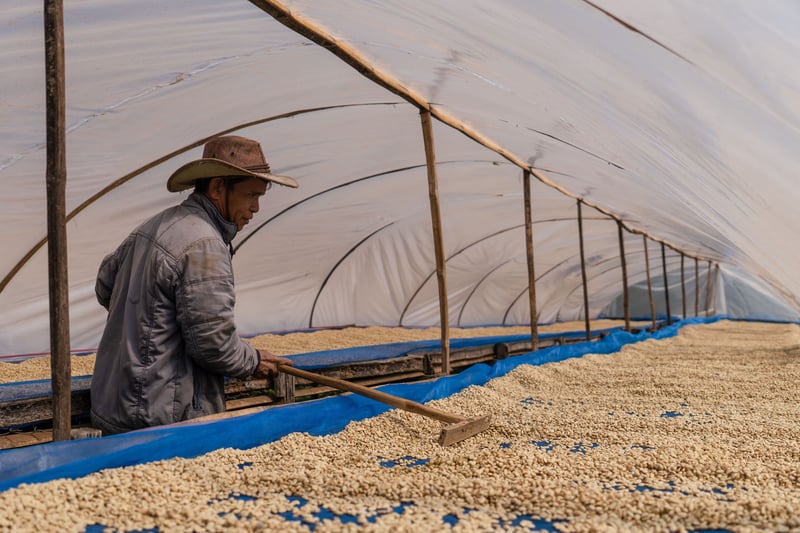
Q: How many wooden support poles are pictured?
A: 11